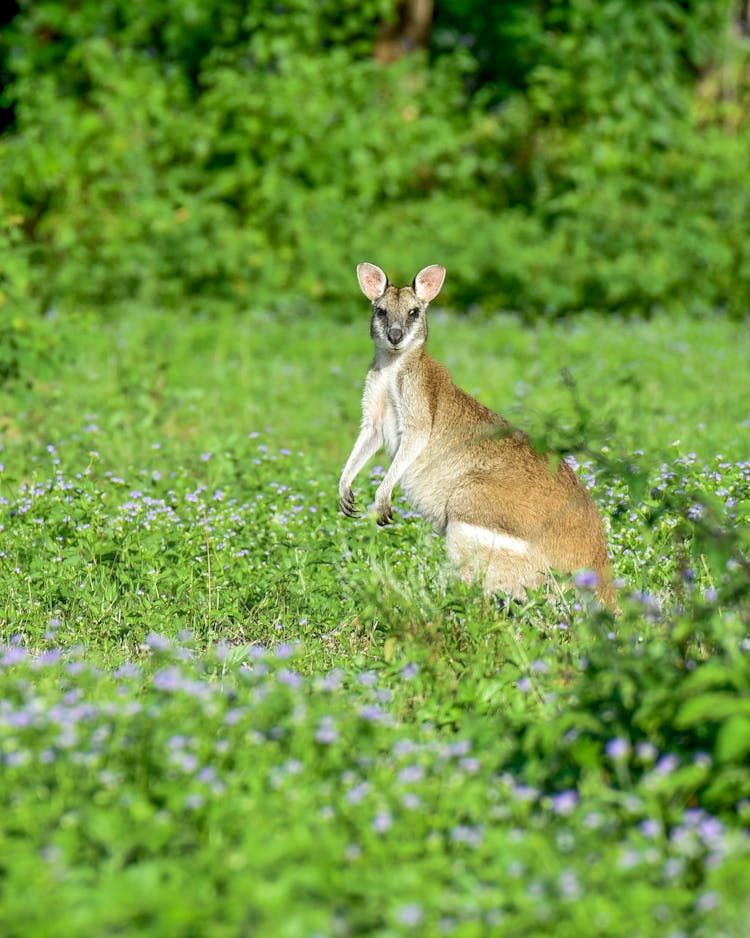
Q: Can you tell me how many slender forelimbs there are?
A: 2